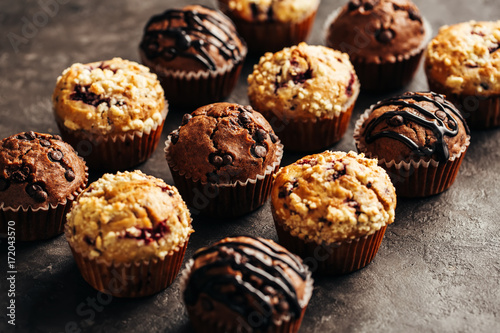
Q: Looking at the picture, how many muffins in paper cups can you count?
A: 12